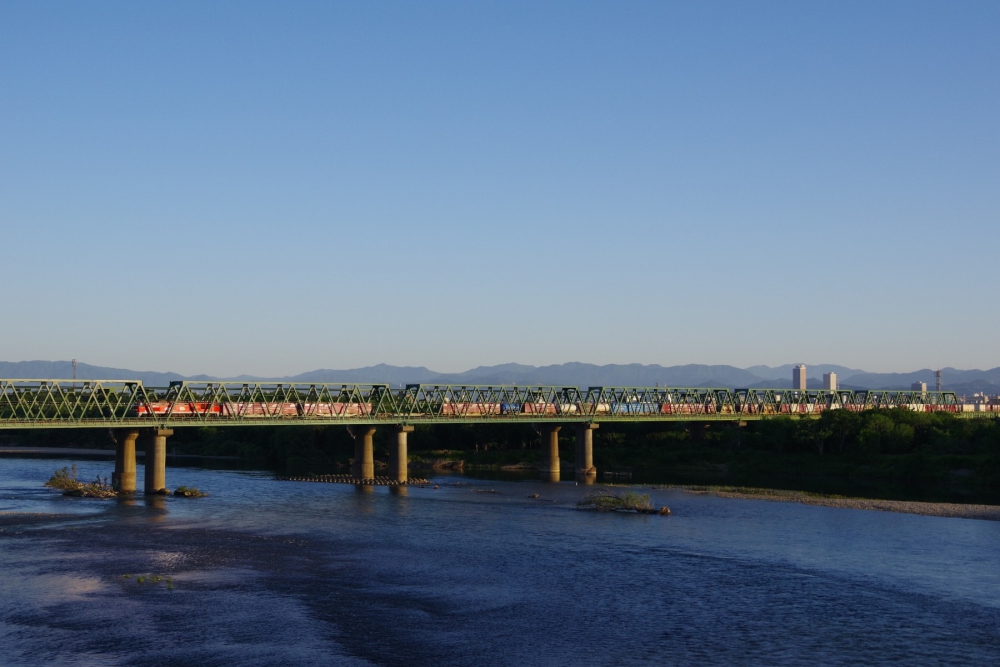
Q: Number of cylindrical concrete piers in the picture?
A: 6